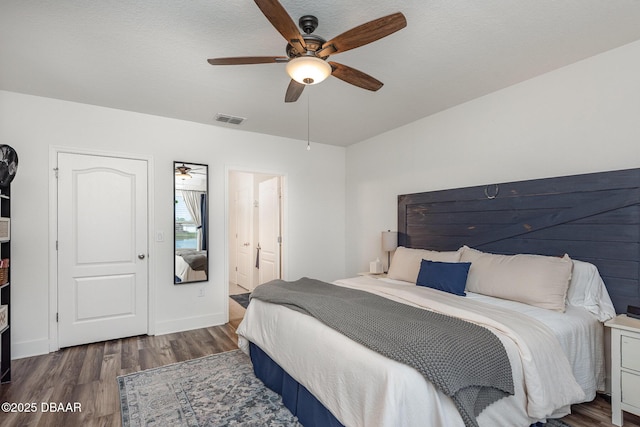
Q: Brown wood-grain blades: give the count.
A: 5